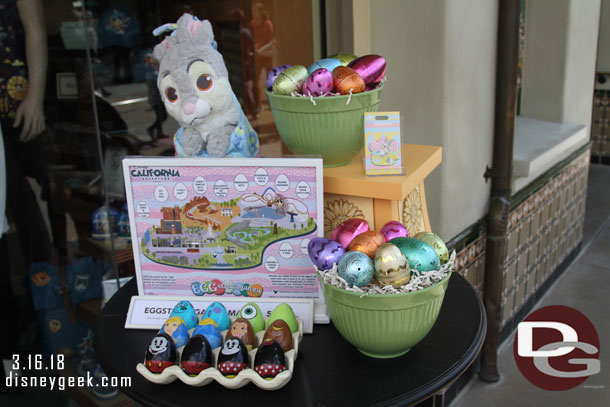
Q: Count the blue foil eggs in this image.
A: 2